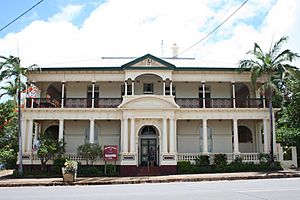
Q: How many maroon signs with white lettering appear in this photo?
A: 1